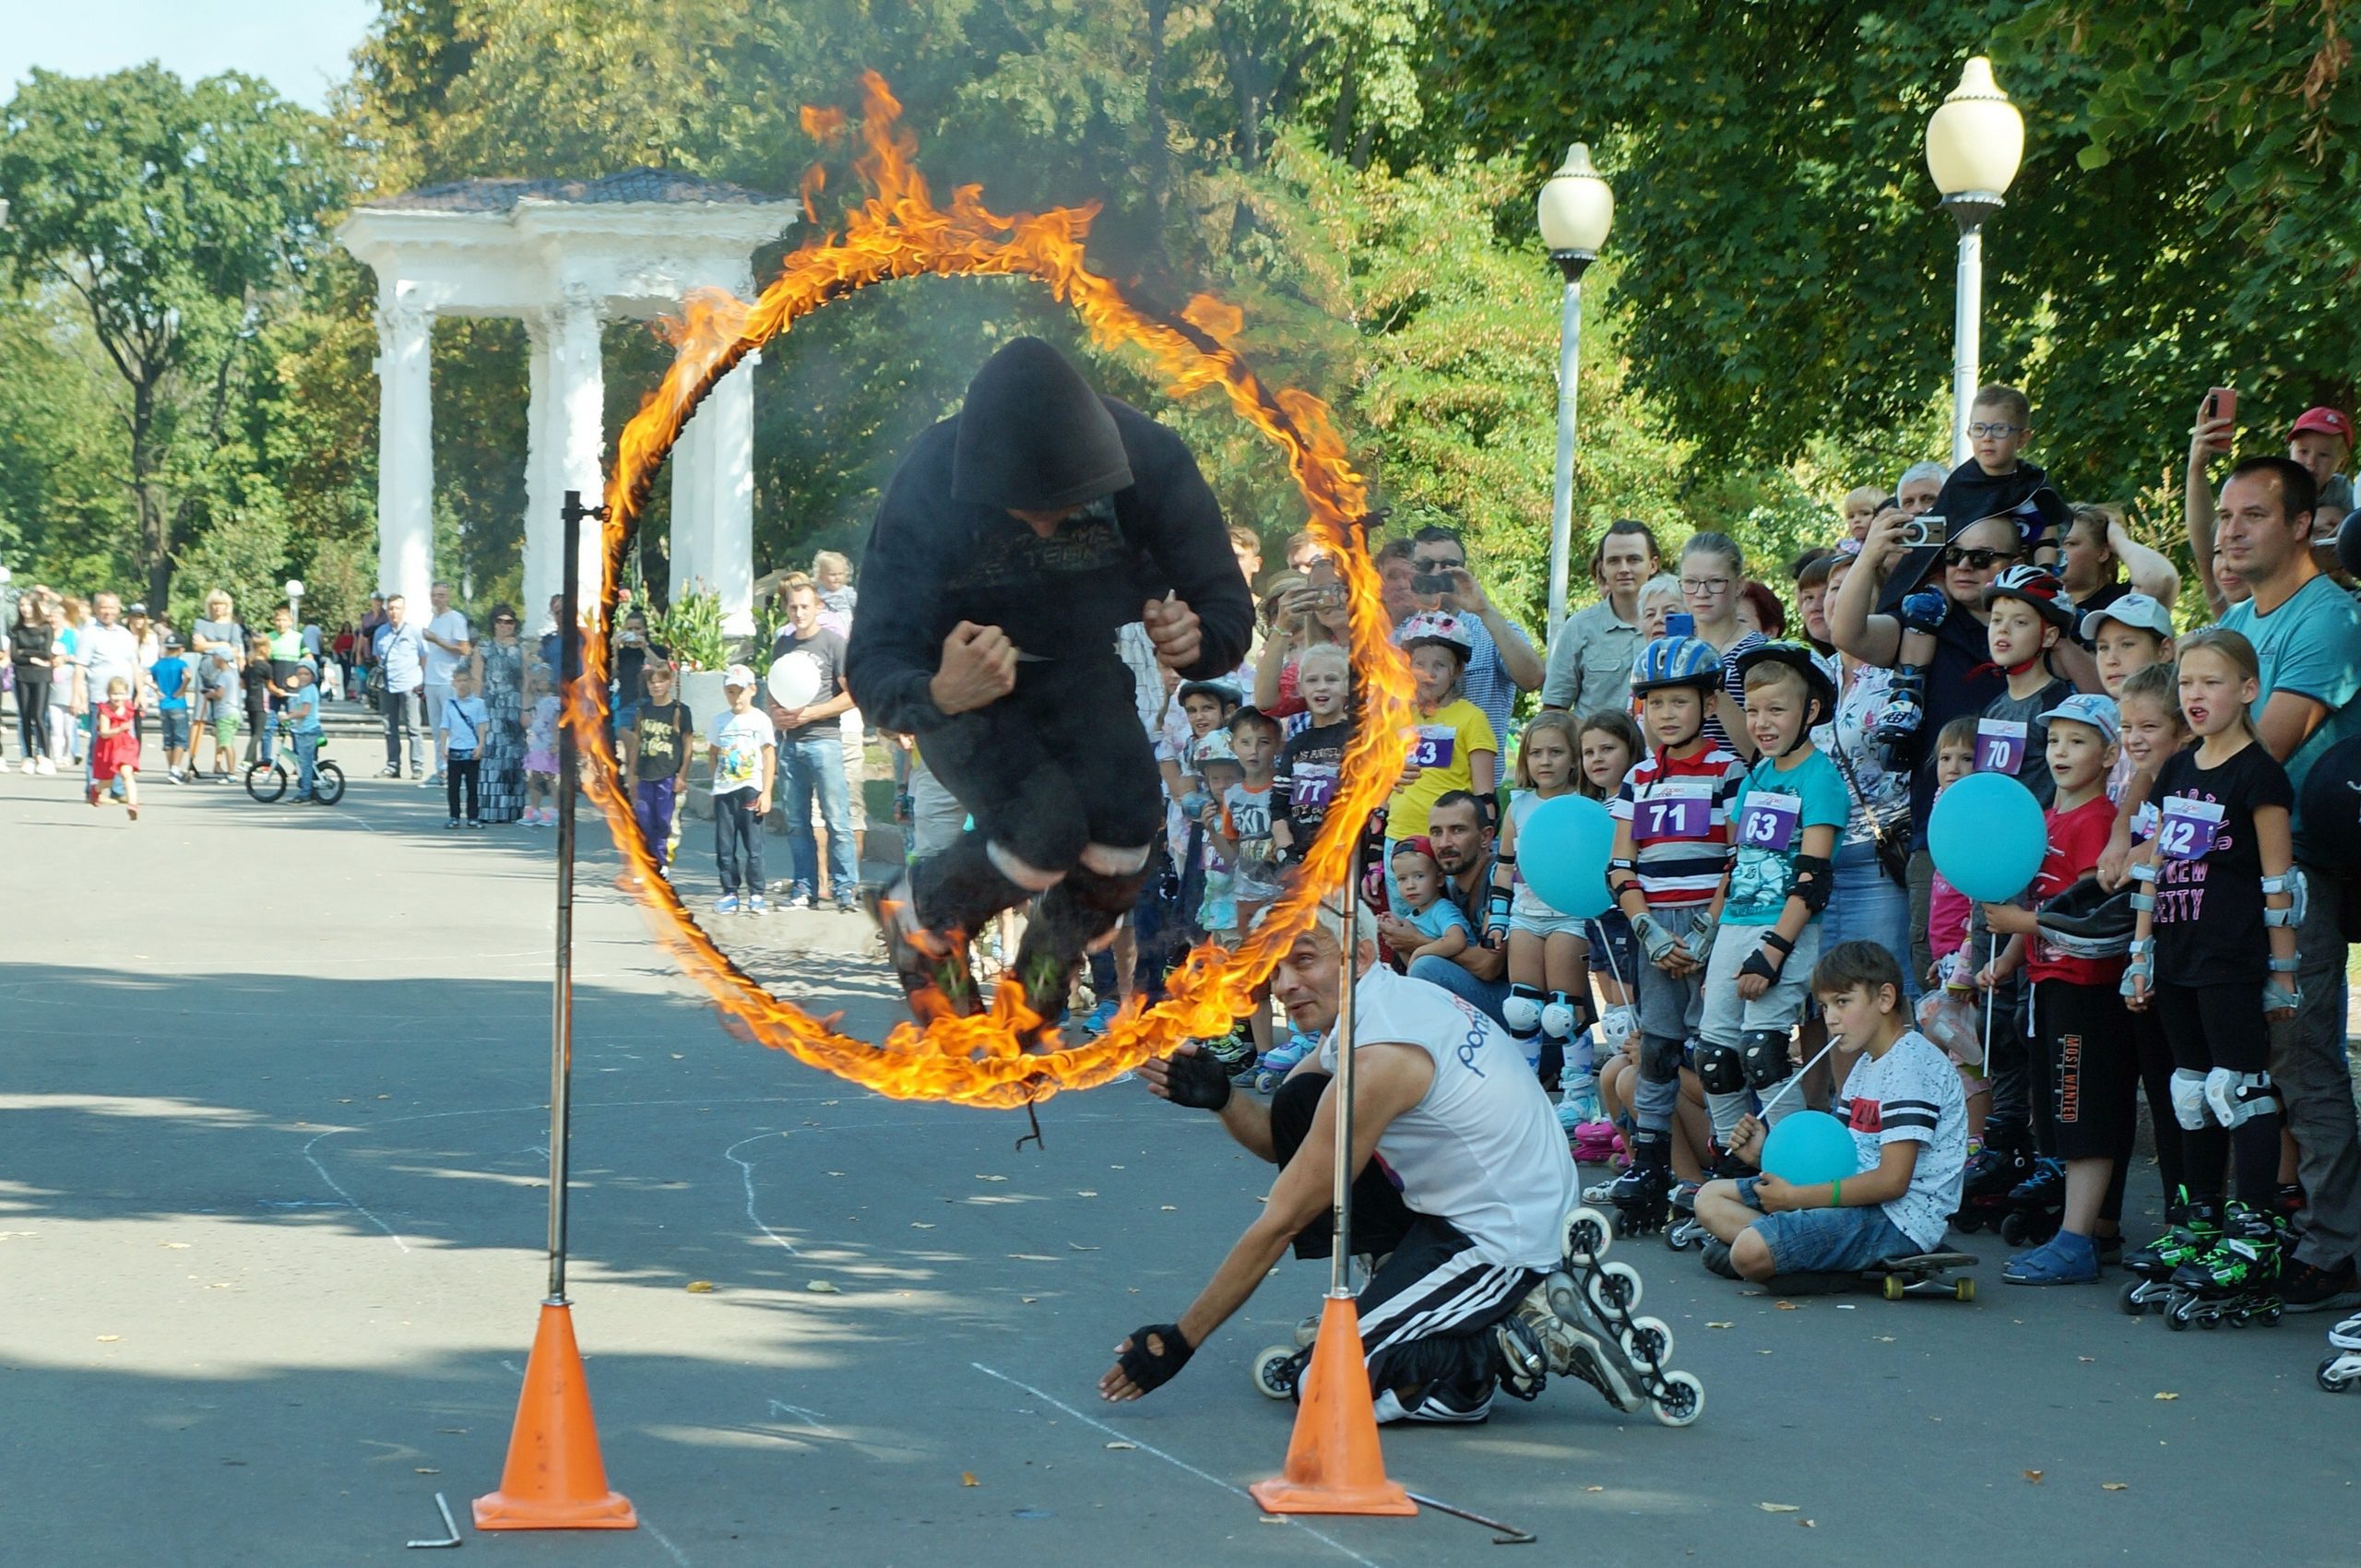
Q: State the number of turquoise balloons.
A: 3